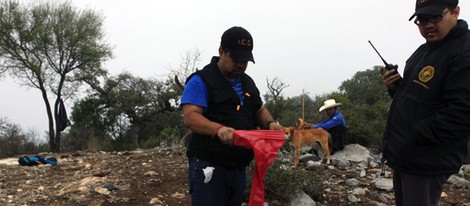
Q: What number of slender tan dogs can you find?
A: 1